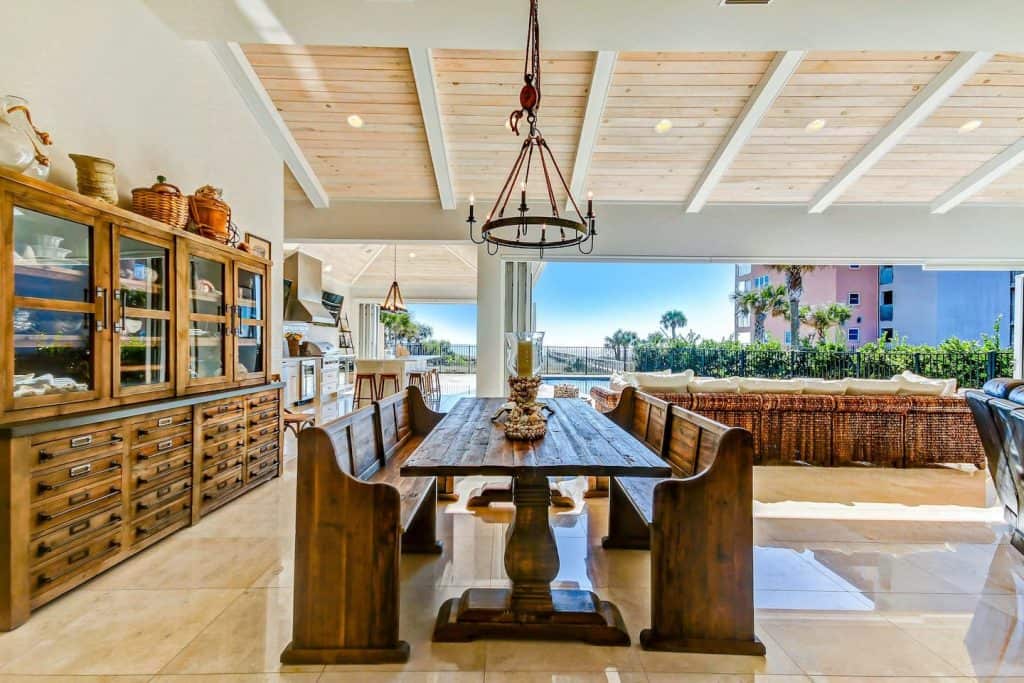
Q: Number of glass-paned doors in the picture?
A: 4